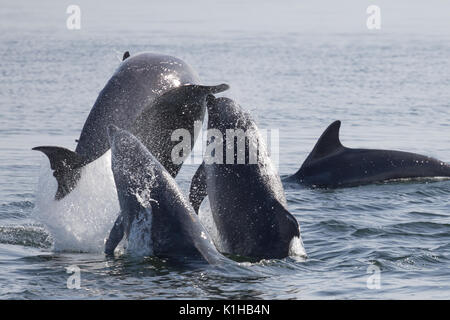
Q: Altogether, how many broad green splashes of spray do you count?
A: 0